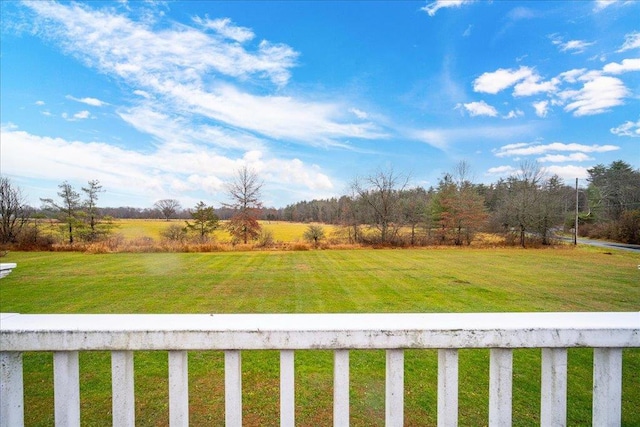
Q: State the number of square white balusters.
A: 12